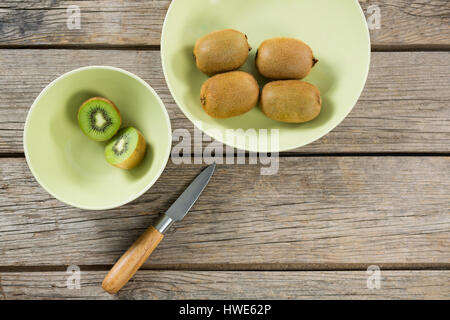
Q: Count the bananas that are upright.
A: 0